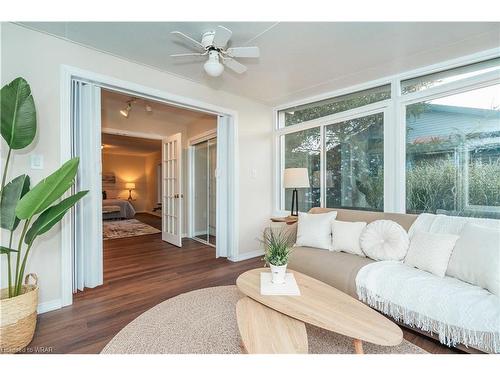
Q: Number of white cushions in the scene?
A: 5